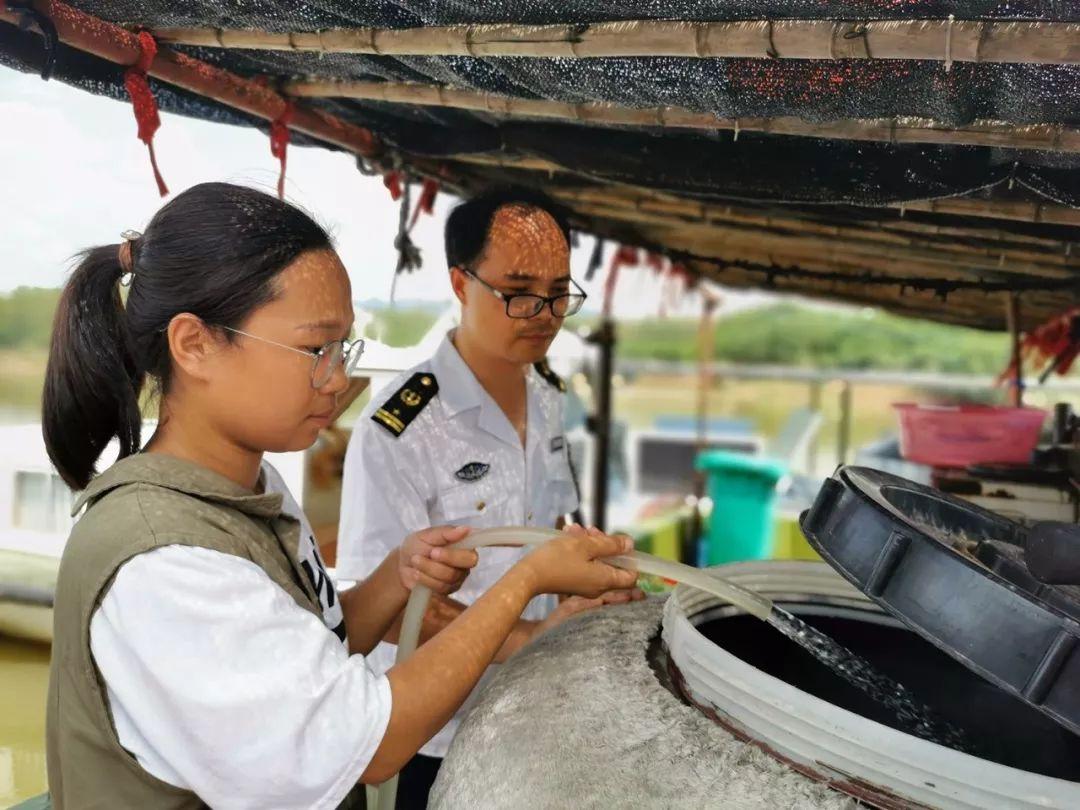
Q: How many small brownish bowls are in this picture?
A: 0